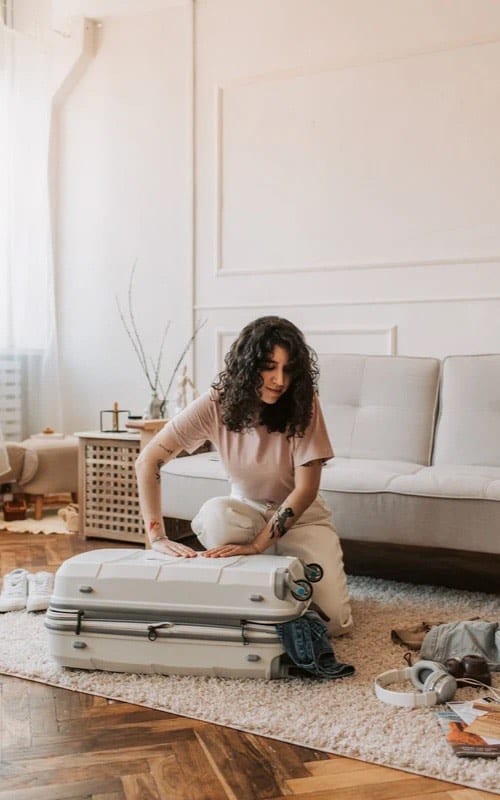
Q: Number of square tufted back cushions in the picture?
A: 2